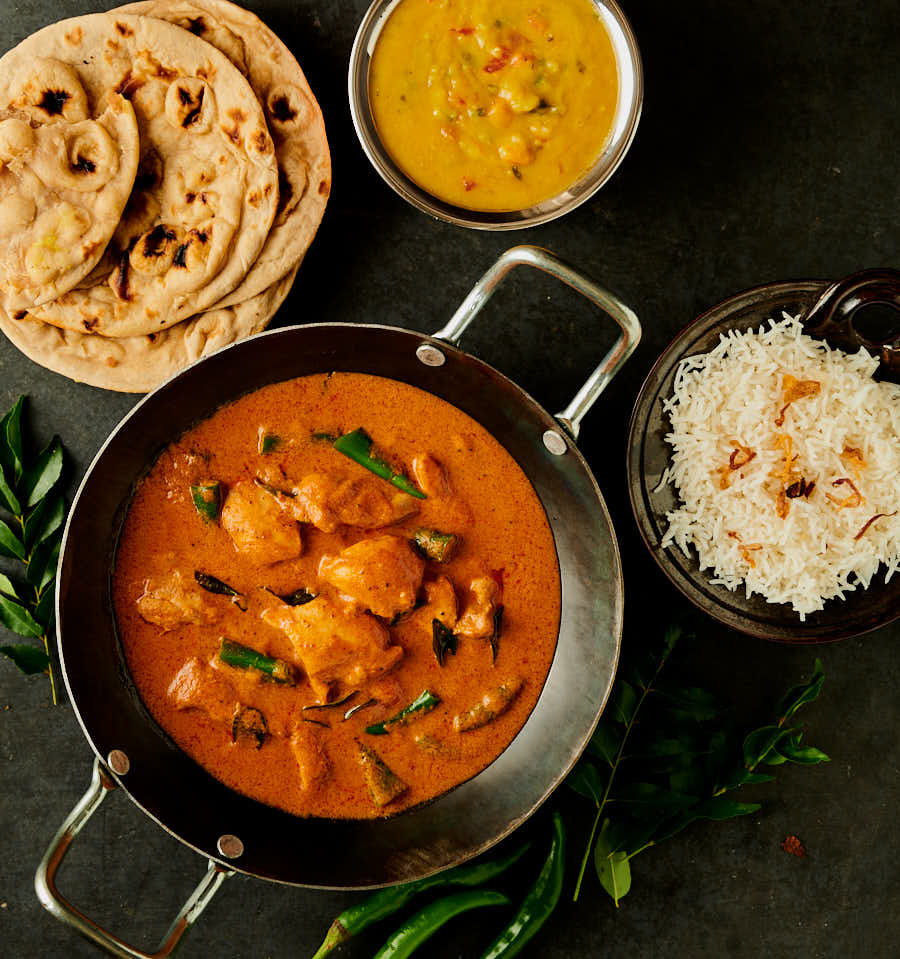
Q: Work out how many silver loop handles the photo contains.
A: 2